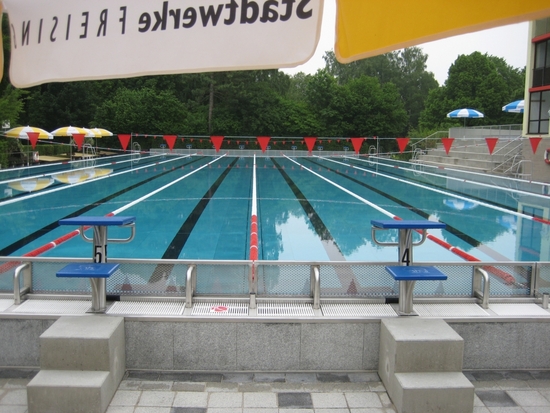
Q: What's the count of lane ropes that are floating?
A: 9